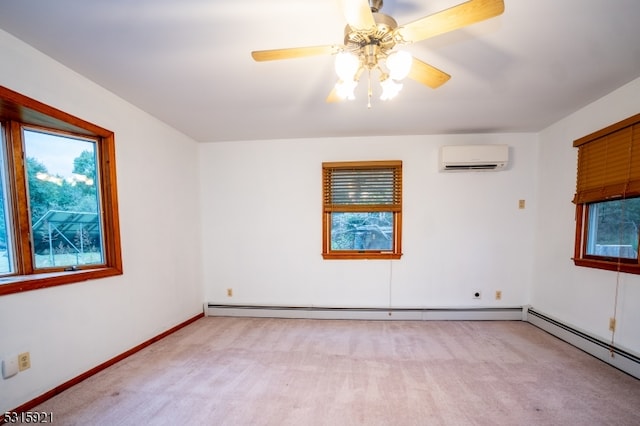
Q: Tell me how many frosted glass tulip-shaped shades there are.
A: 4